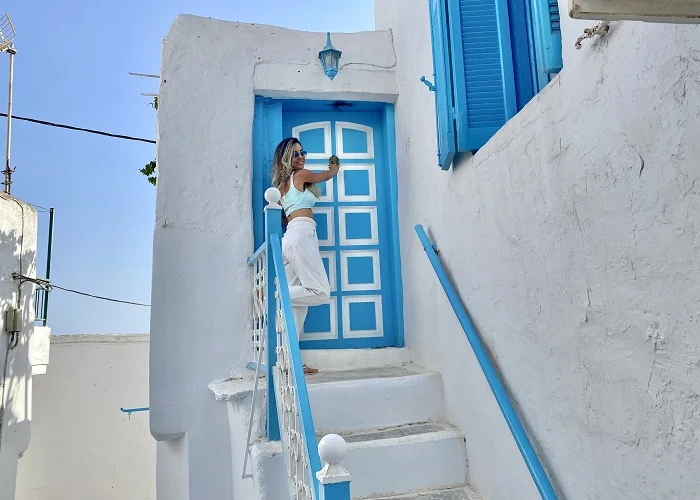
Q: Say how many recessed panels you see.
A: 10